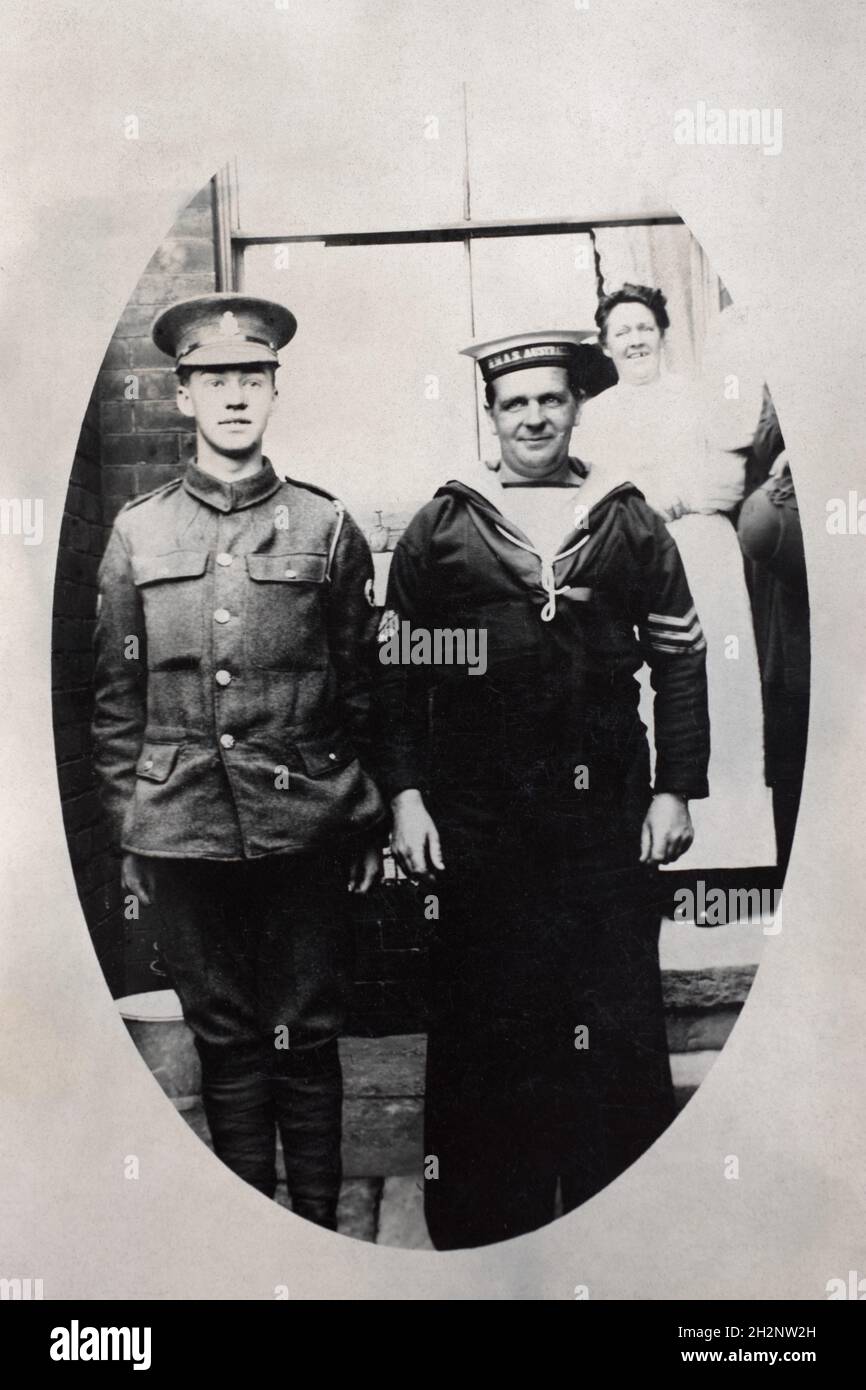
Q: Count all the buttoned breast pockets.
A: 2